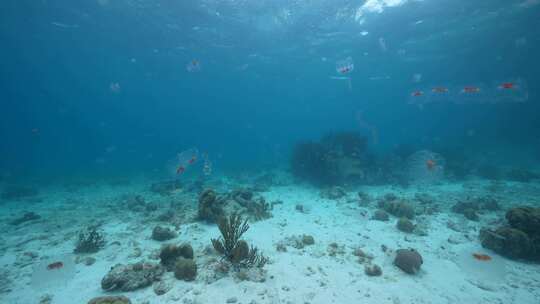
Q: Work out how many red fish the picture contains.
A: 9